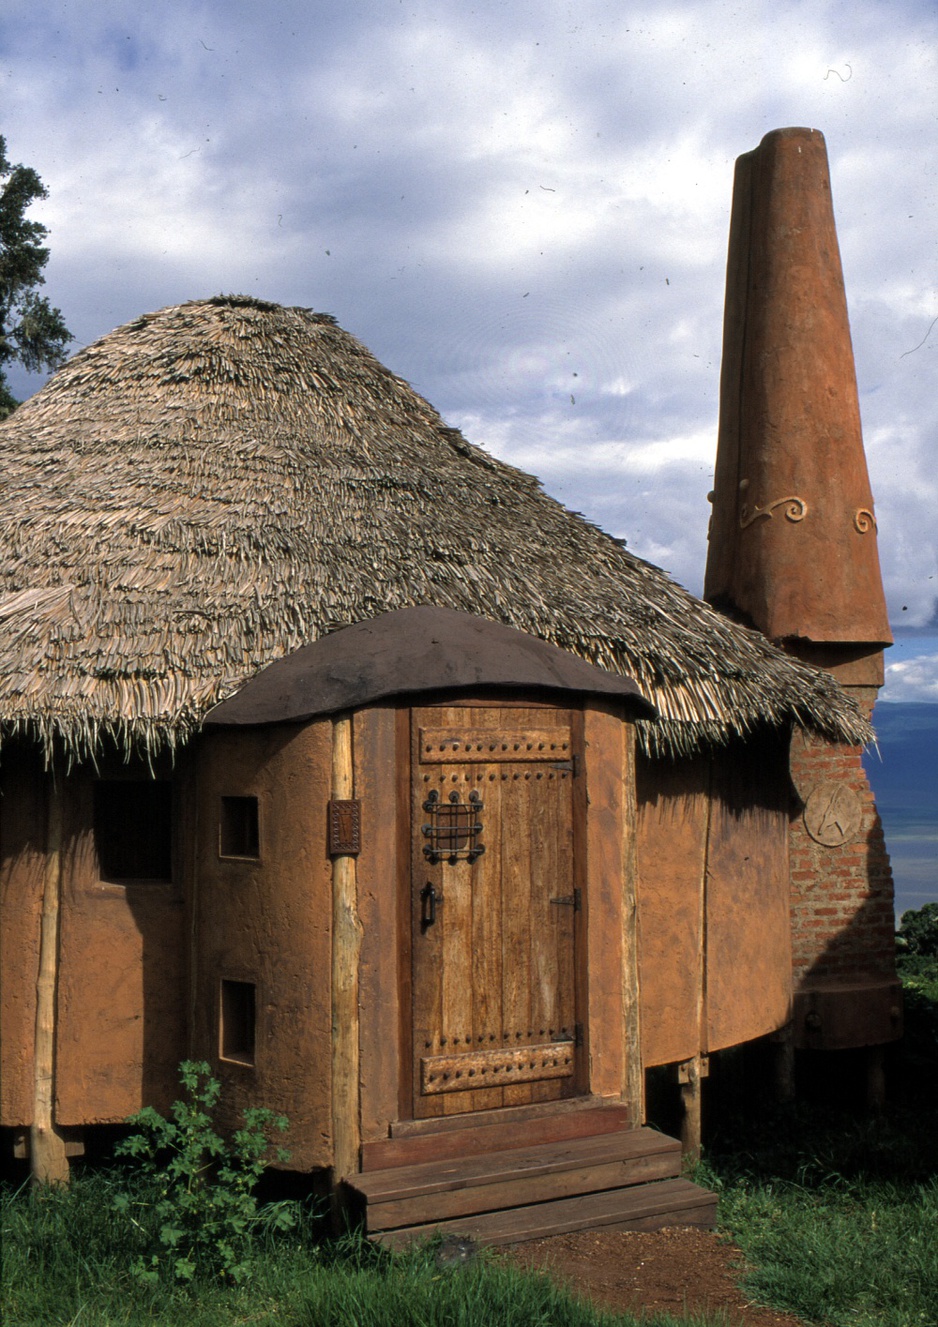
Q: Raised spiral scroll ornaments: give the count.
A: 2